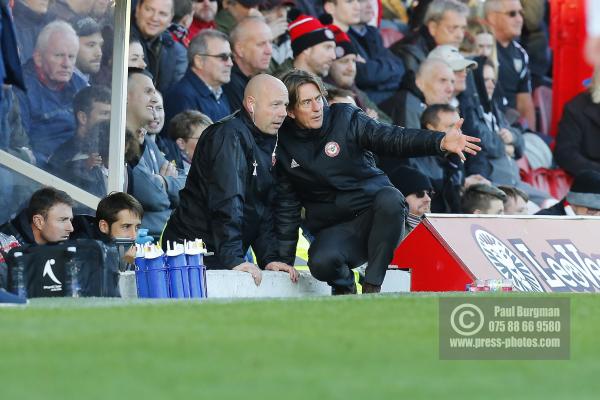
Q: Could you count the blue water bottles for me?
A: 4